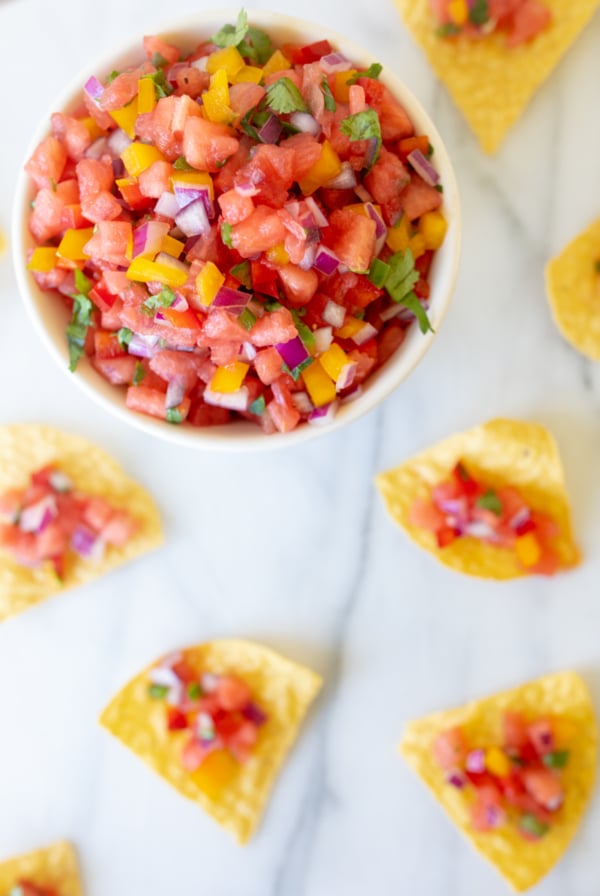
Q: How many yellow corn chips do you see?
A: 7